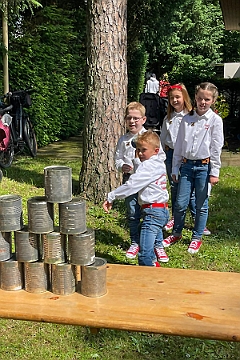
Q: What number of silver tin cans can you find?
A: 12